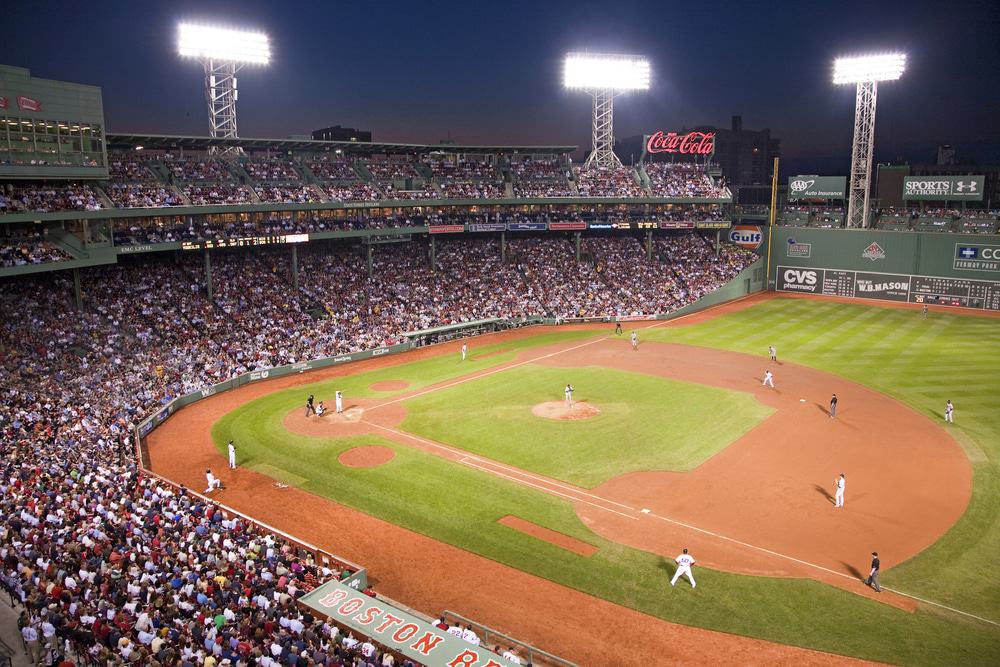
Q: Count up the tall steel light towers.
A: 3